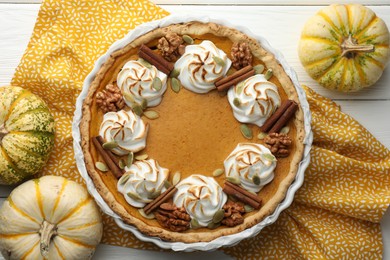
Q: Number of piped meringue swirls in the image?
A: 7